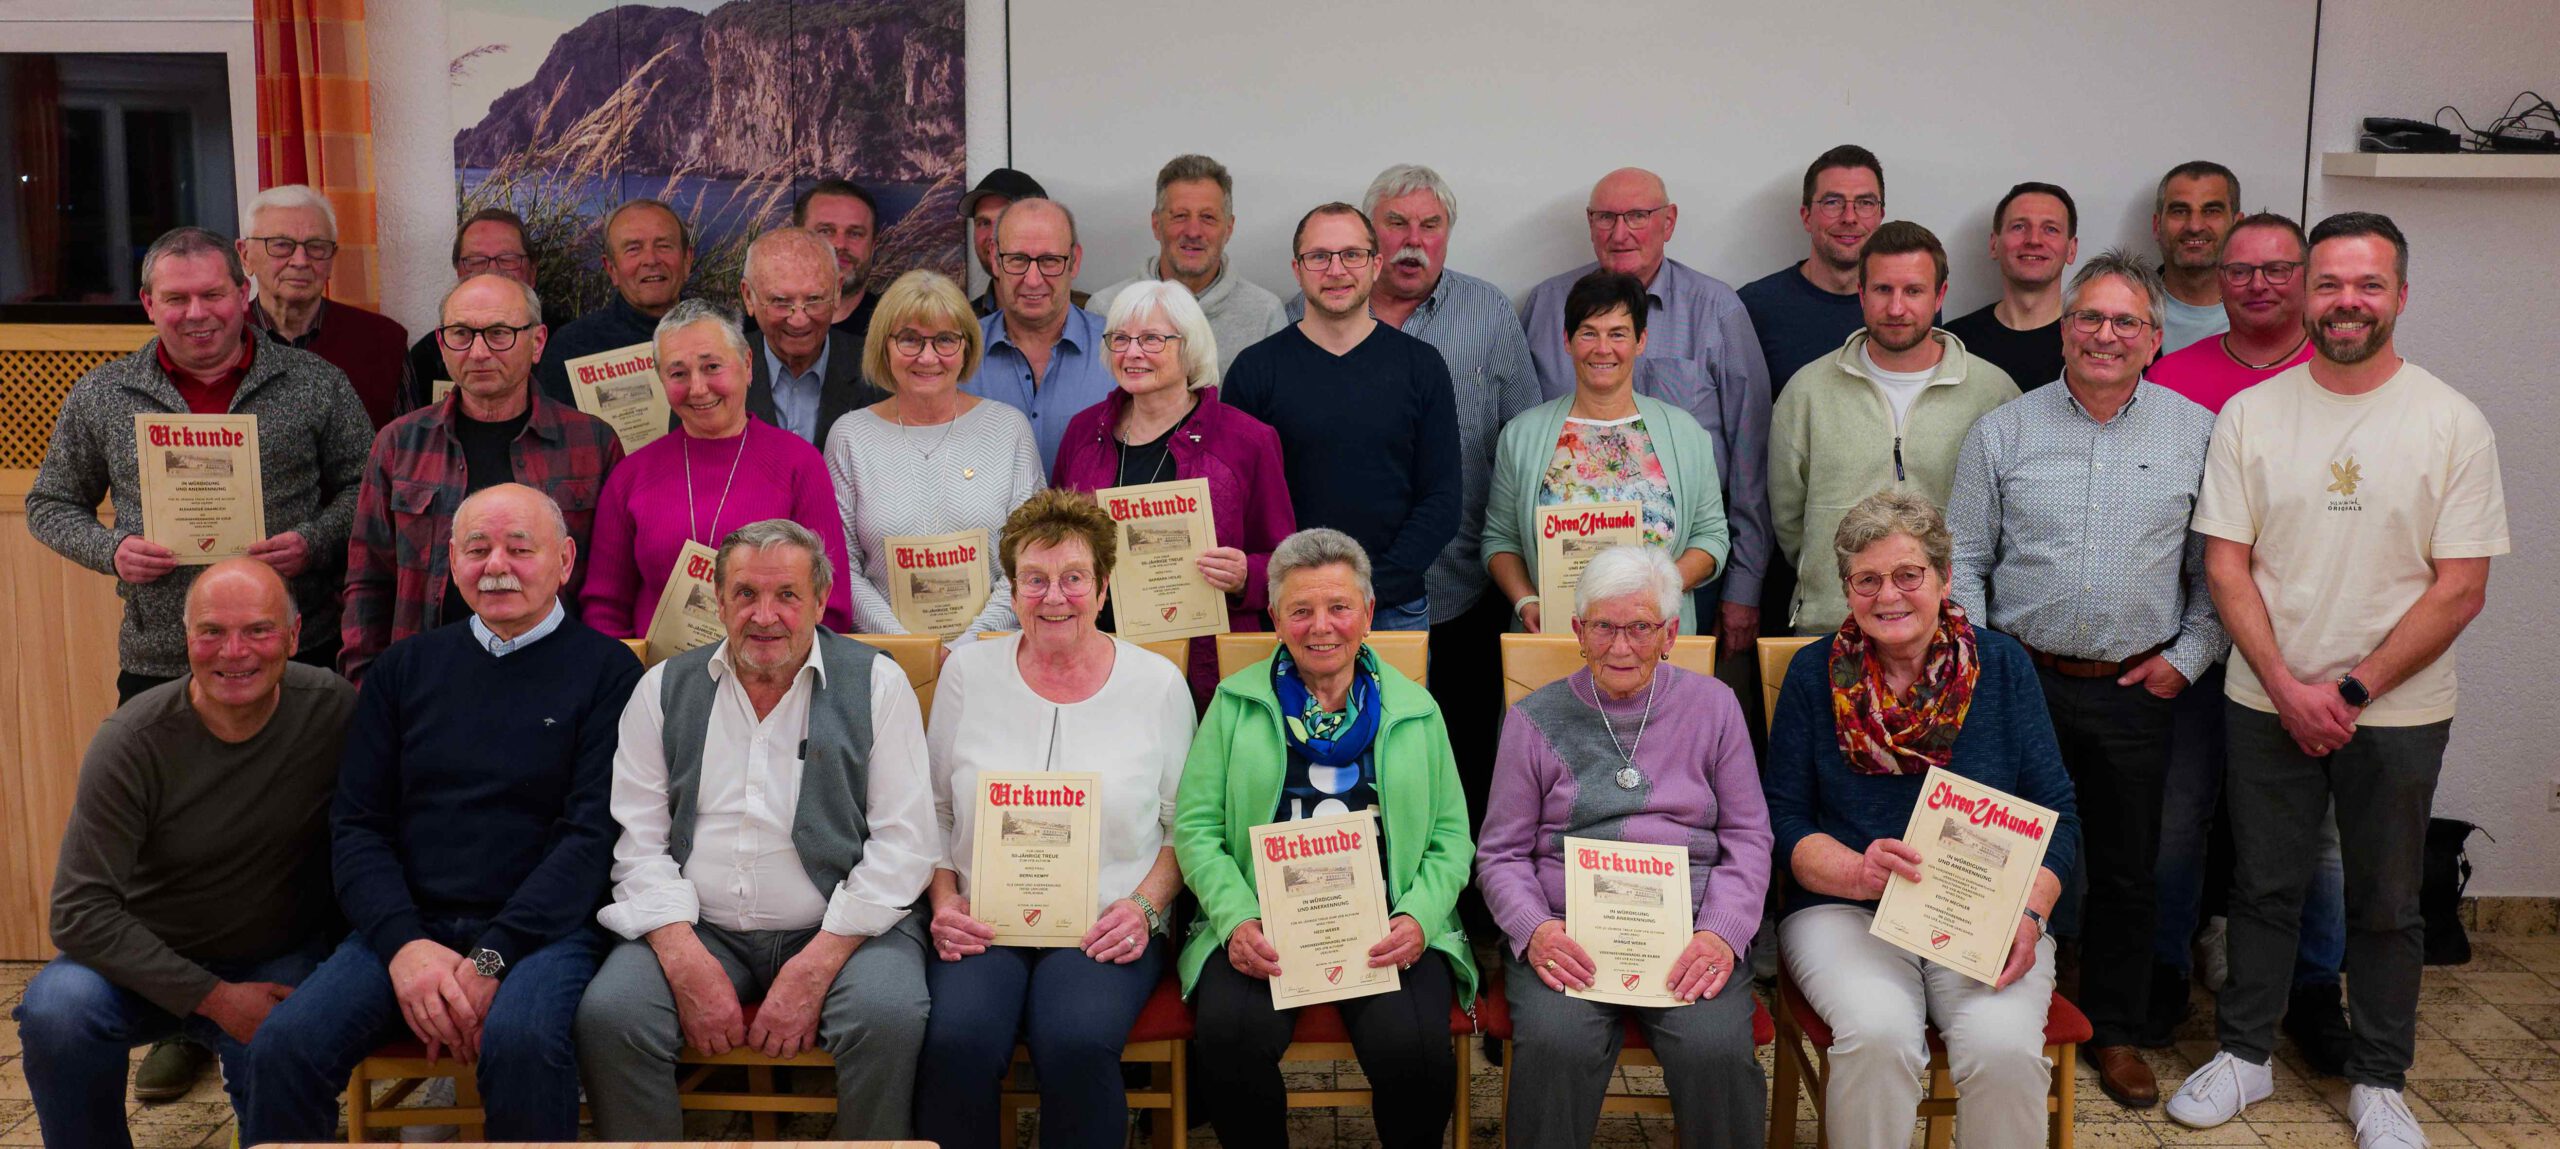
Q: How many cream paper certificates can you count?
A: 11